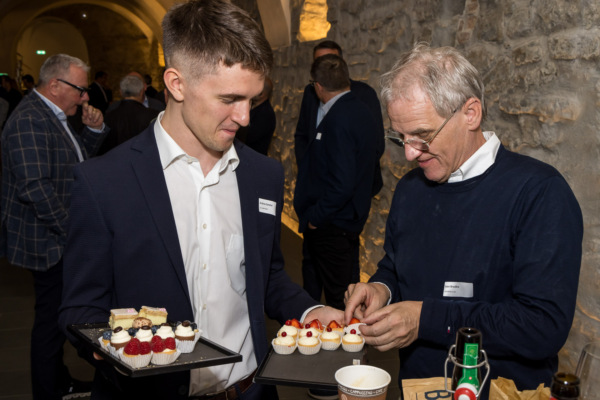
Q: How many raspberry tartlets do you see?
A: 2